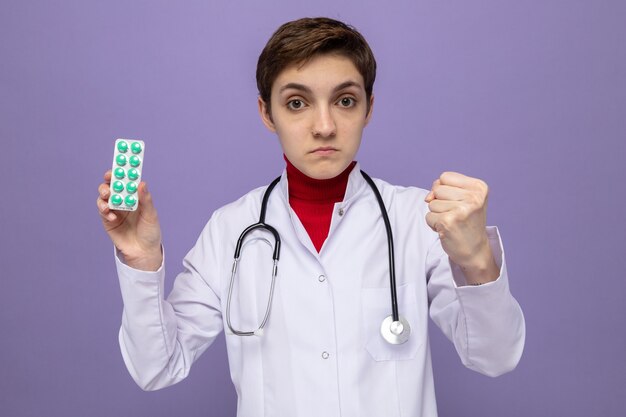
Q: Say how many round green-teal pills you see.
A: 10